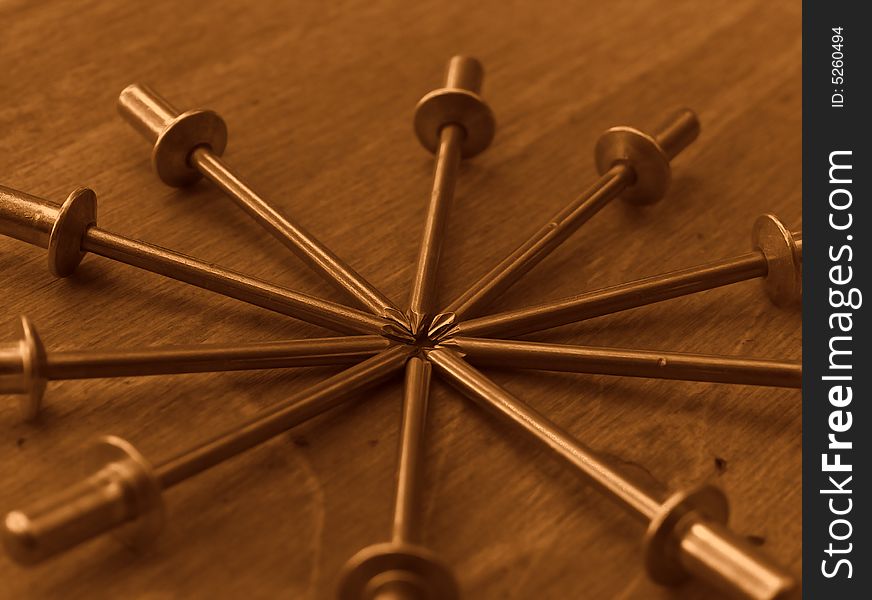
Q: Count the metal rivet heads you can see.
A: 9